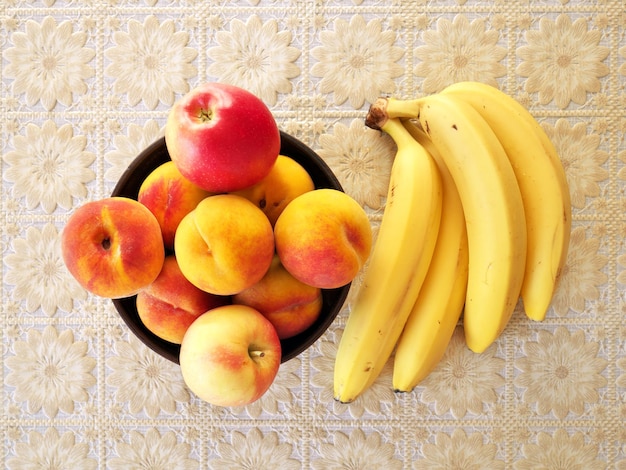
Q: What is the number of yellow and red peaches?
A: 7